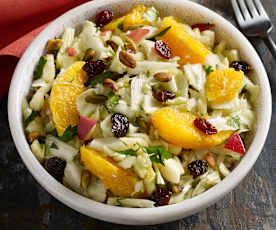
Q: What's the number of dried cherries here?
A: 10